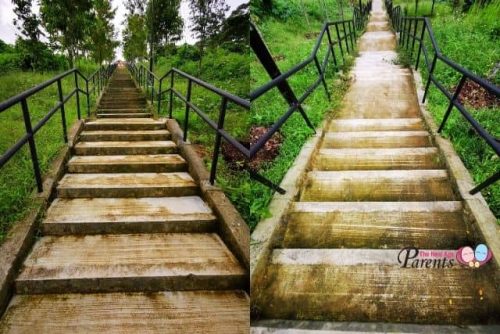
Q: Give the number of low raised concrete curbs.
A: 4